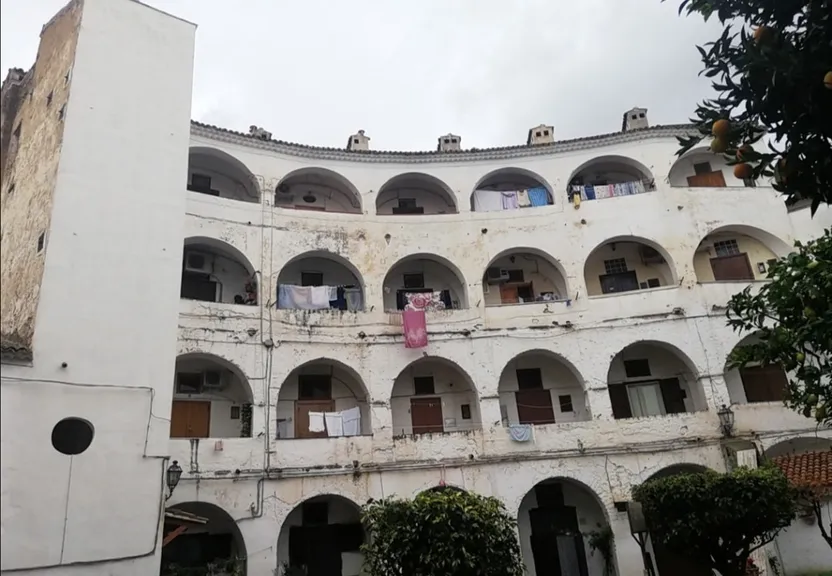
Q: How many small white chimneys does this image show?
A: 5